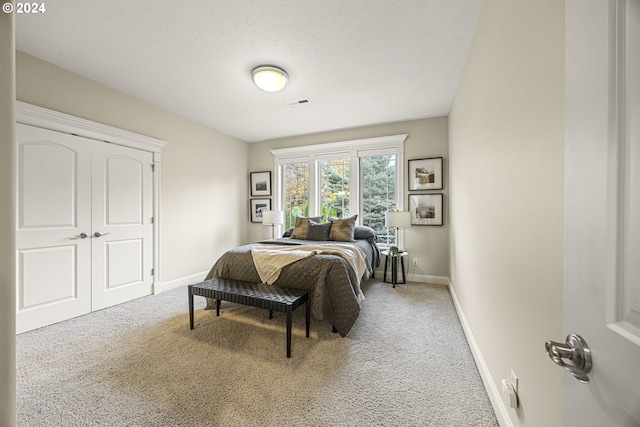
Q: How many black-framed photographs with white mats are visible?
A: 4